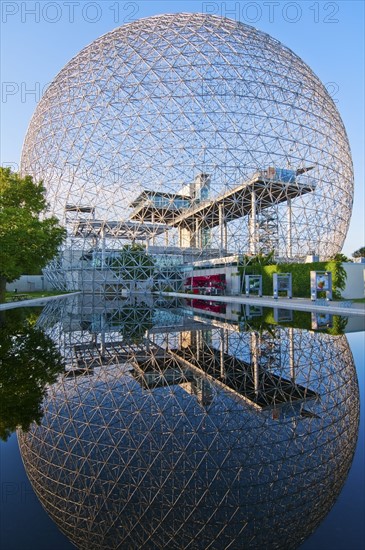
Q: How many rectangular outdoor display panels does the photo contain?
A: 3